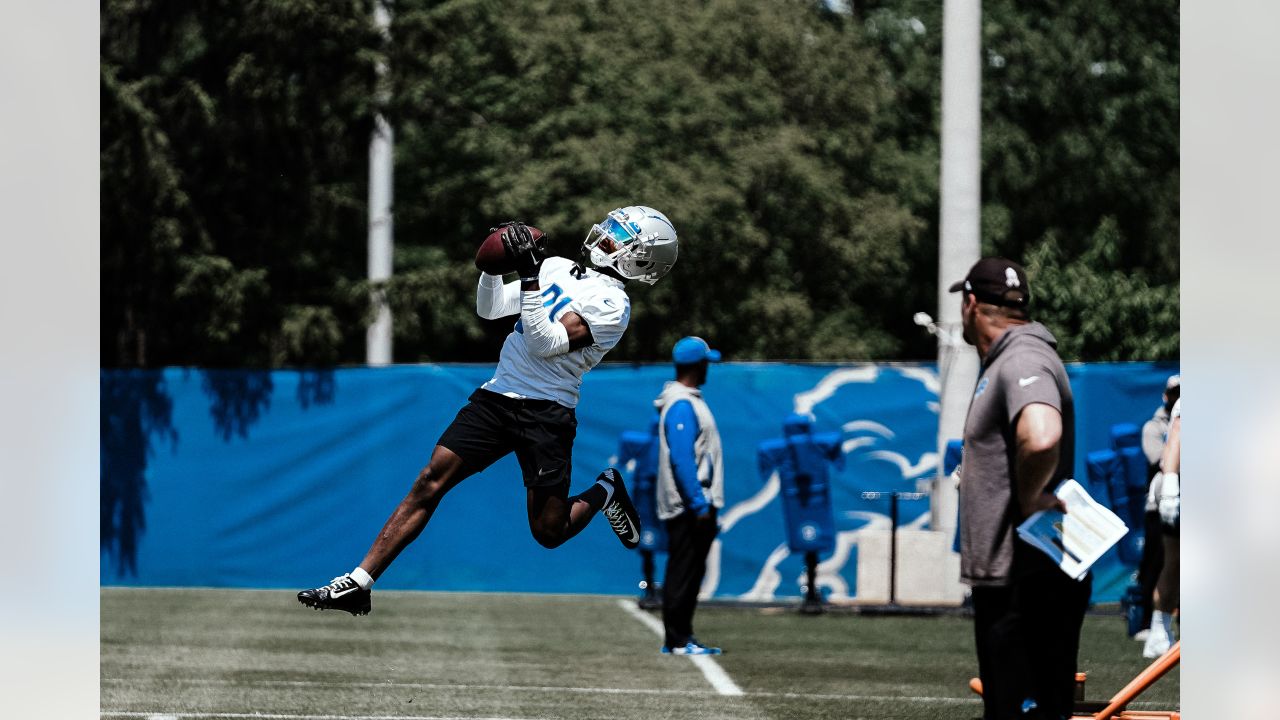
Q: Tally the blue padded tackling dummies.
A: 4